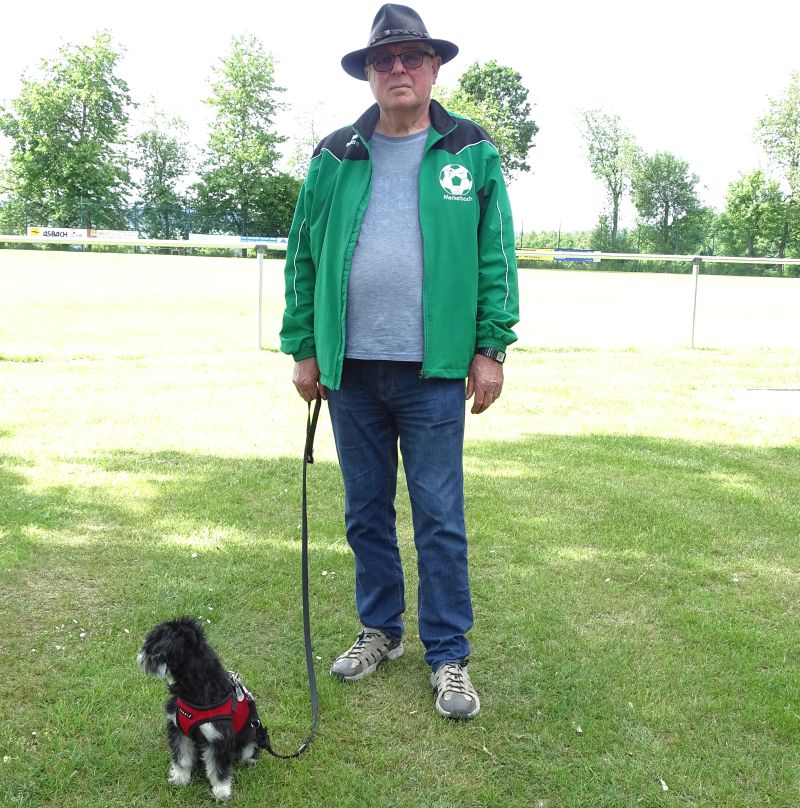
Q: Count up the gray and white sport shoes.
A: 2